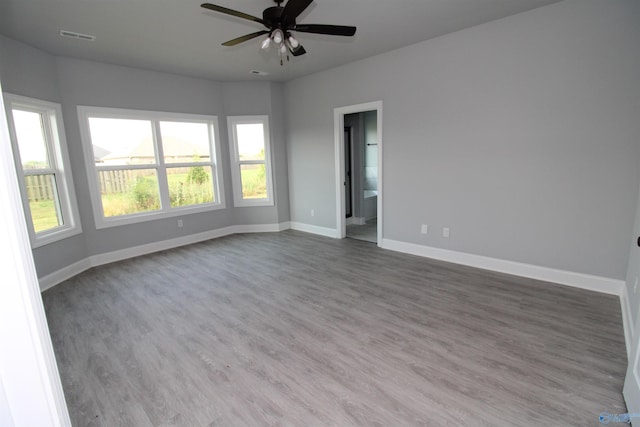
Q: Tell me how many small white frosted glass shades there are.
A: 4